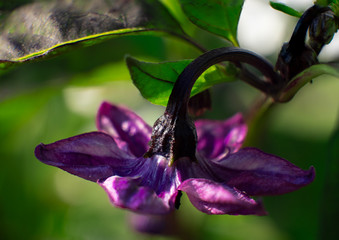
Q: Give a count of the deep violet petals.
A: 6